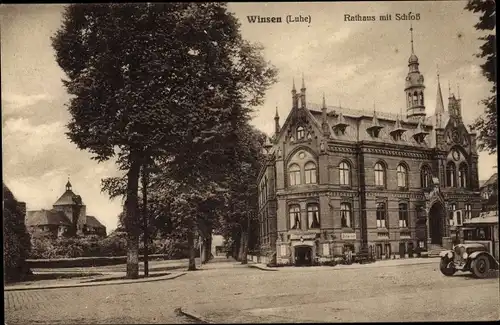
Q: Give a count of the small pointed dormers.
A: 4